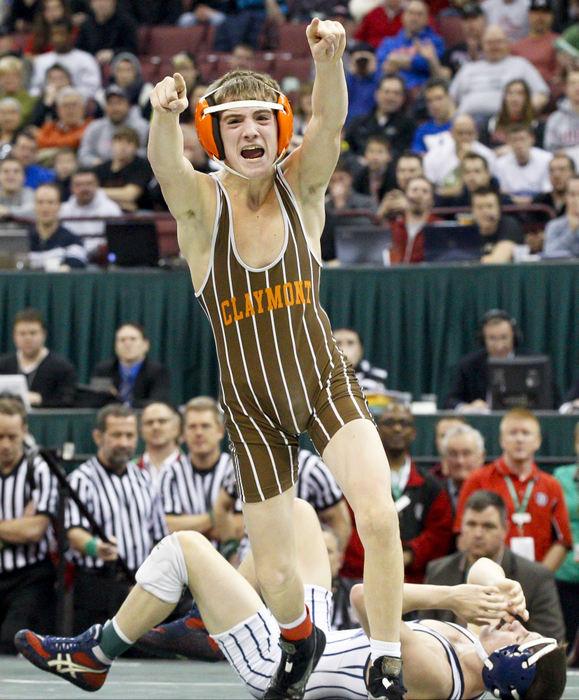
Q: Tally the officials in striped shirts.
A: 4